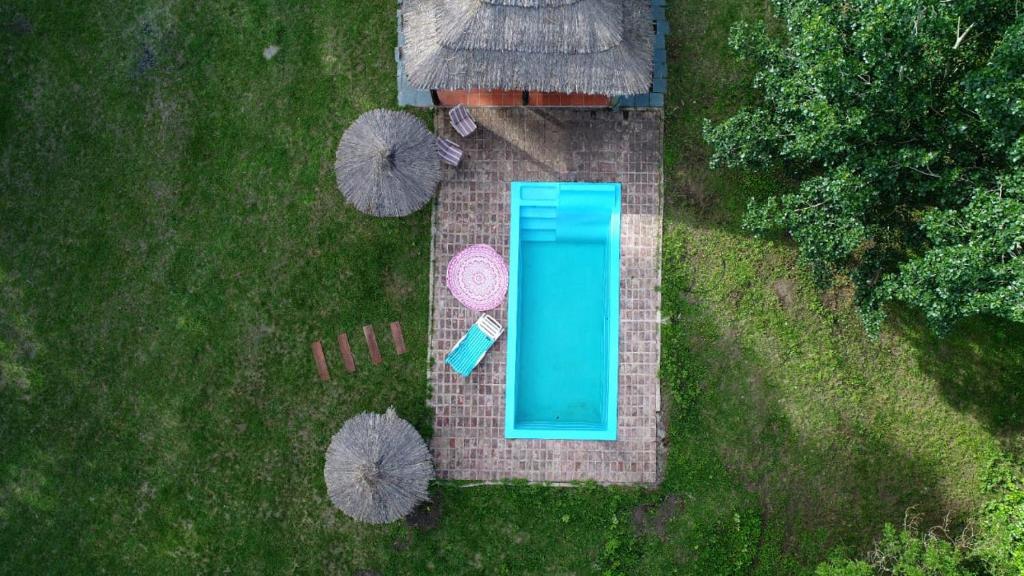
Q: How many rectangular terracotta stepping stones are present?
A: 4